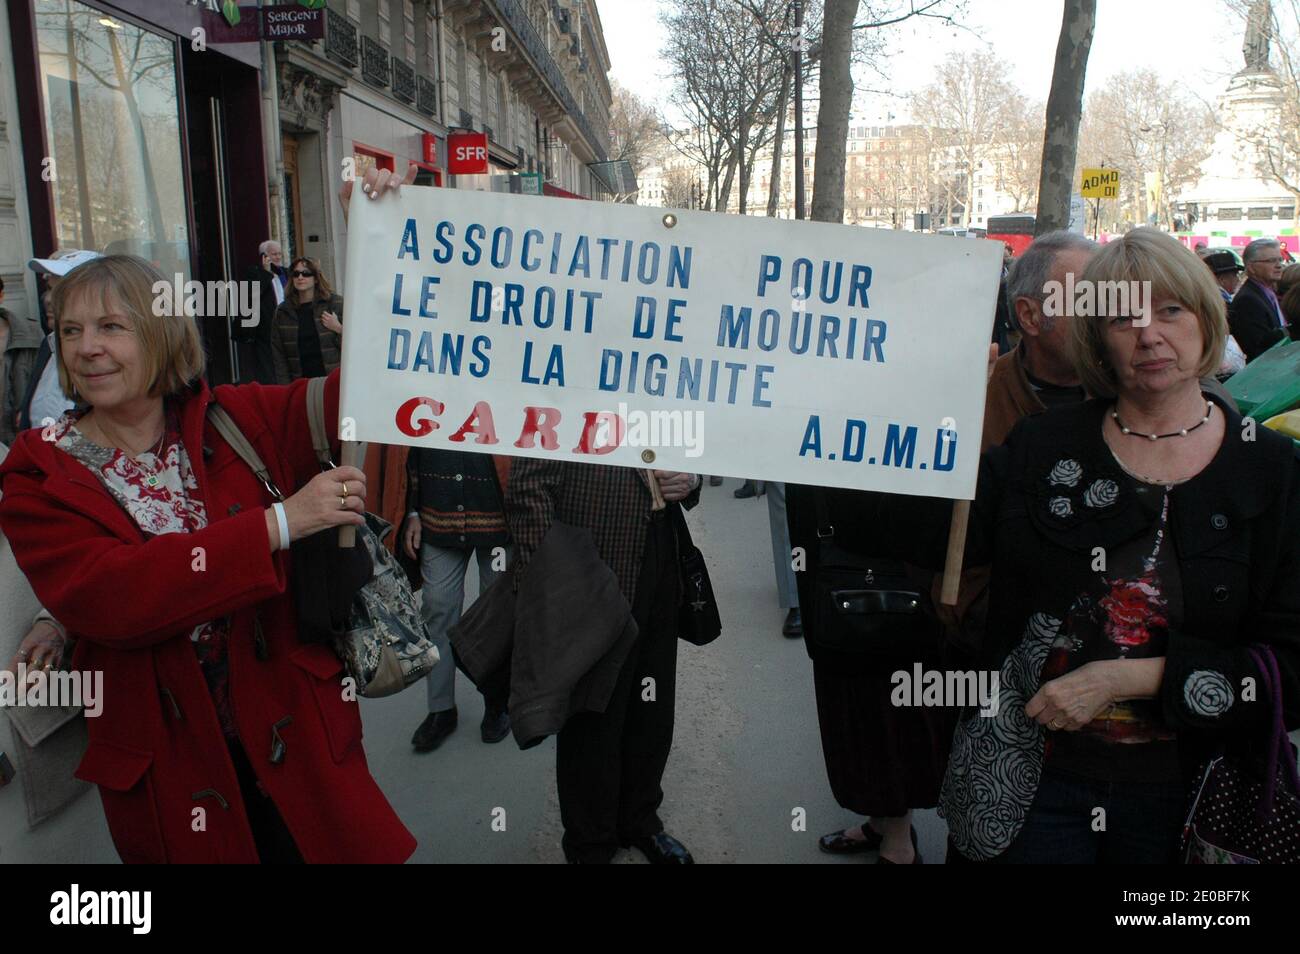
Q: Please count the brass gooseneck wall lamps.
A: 0